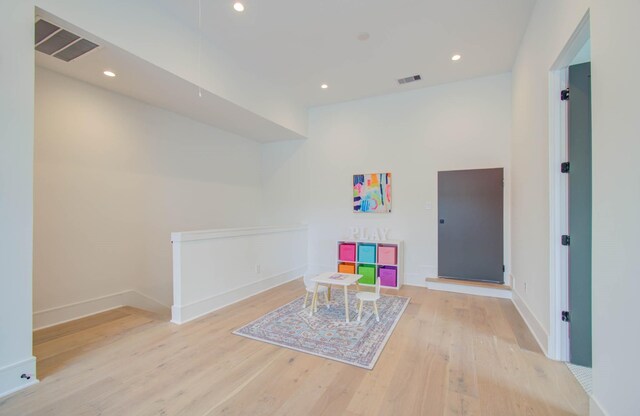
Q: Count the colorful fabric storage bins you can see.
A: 6